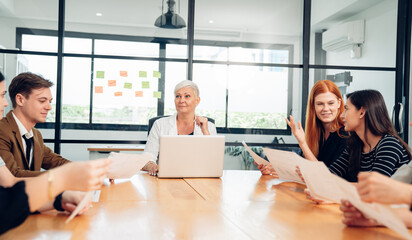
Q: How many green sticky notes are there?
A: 6